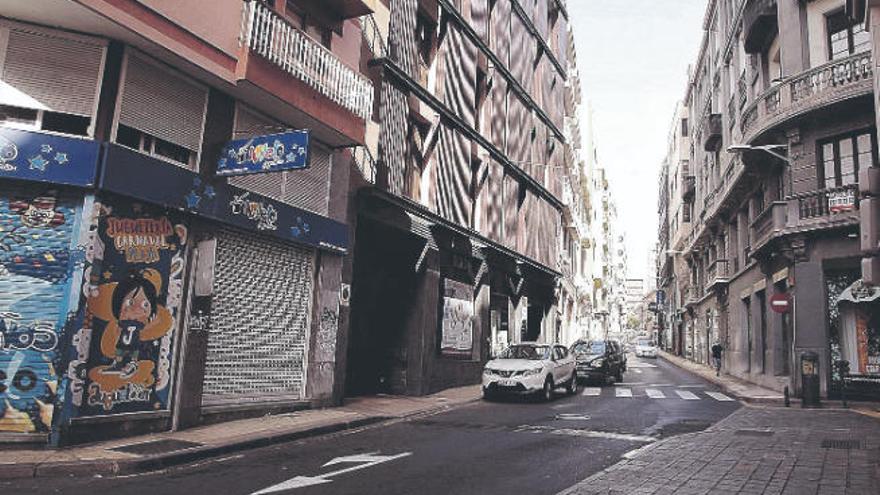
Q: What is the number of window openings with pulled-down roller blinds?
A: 3